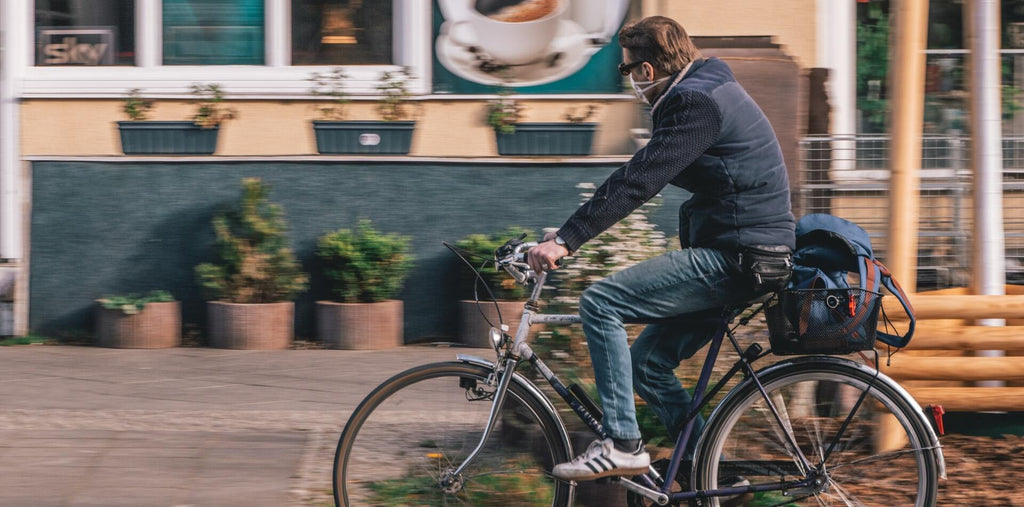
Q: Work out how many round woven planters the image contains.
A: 4